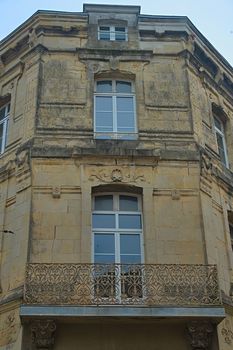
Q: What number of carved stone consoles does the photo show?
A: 2